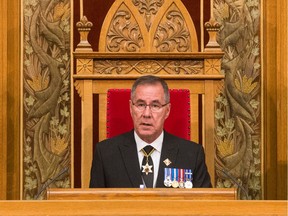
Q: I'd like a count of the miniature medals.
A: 4